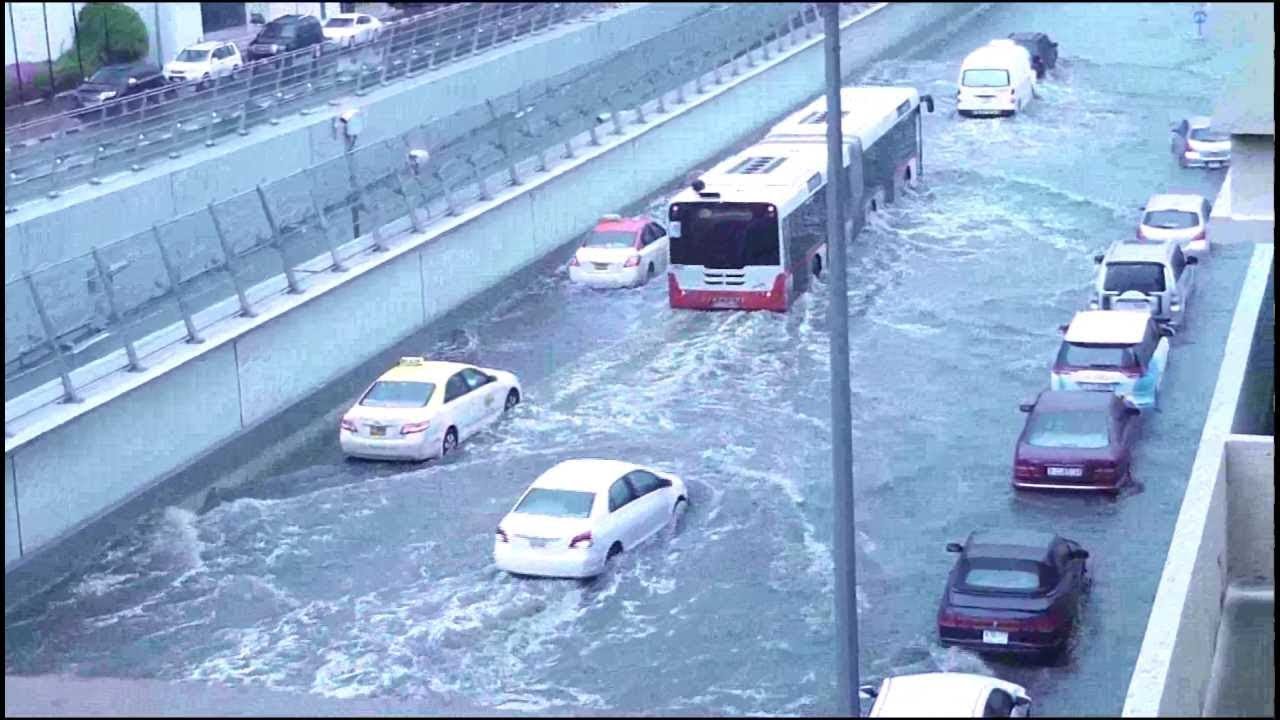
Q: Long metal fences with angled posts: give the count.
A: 2